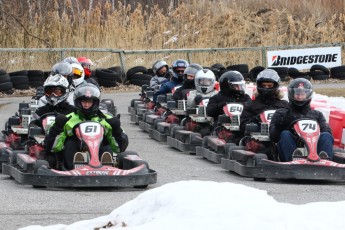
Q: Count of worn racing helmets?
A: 13